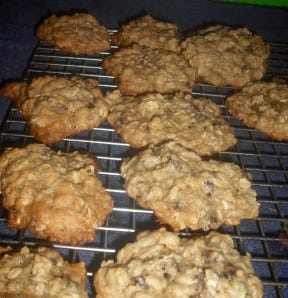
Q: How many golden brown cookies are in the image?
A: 11